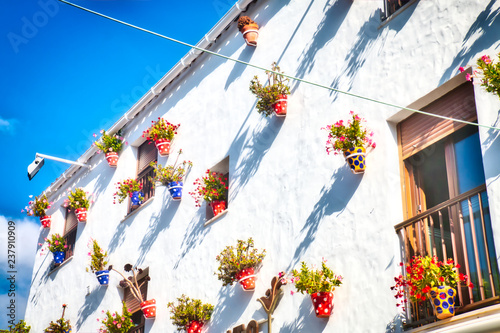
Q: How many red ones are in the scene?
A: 10